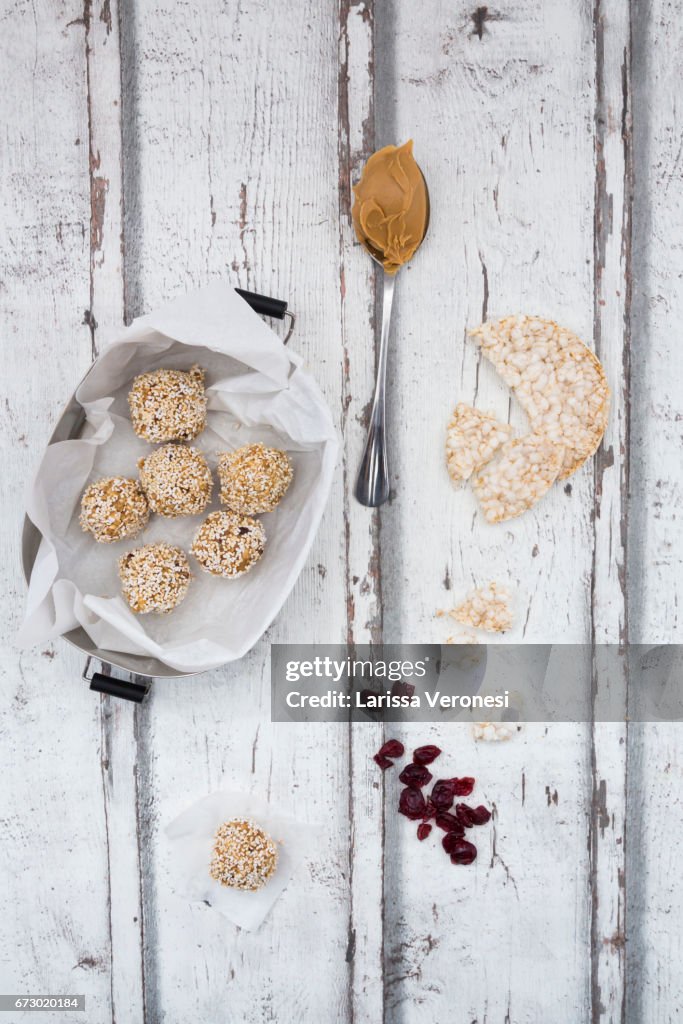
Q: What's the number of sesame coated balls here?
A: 7